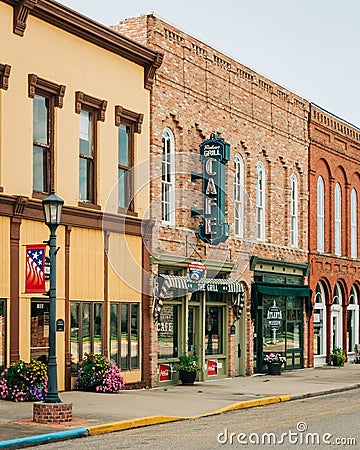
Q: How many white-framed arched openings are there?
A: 10